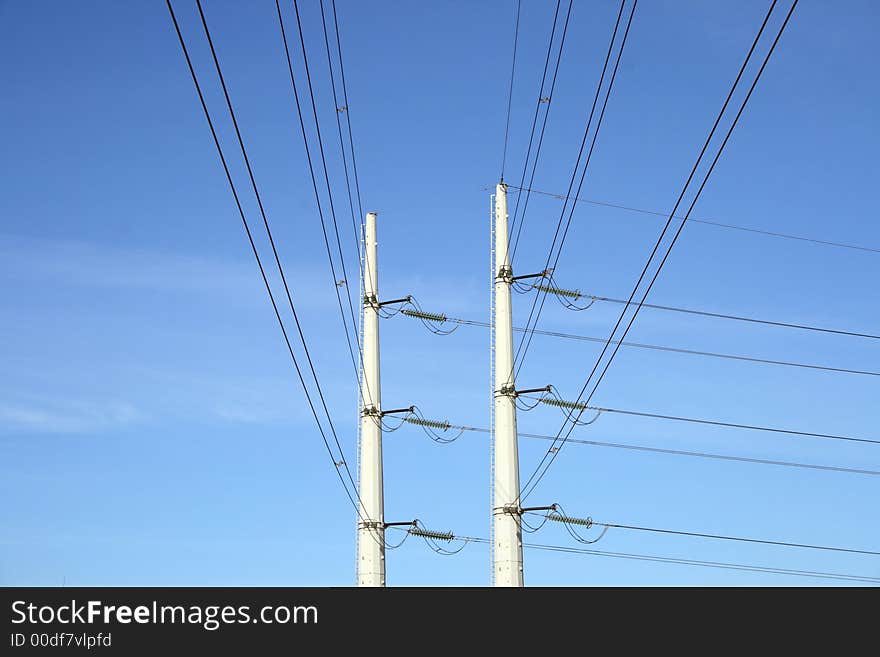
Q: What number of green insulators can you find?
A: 6